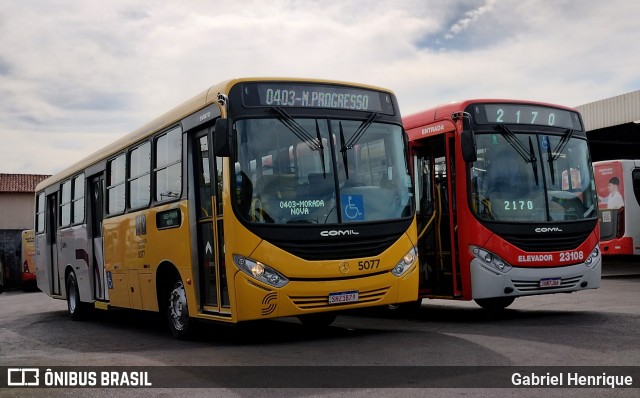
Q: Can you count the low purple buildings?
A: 0